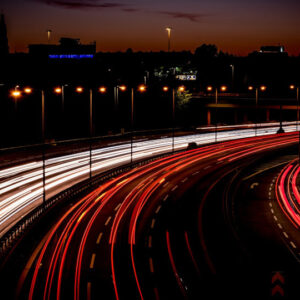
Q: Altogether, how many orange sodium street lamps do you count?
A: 14